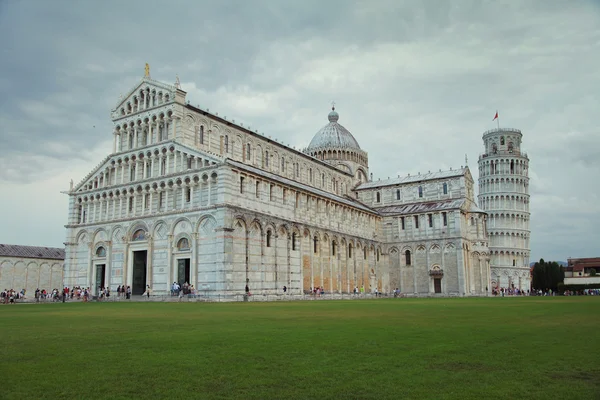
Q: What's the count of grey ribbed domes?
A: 1